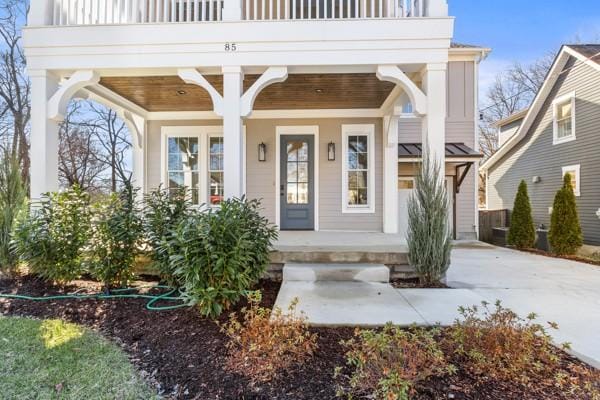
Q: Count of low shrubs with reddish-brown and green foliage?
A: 3